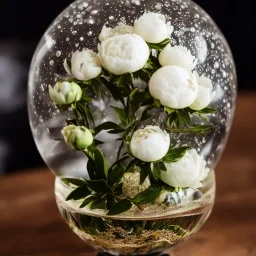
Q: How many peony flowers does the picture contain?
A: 11